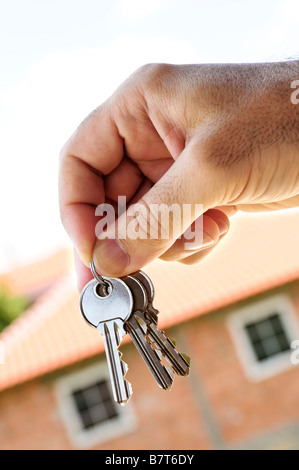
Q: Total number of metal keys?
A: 3